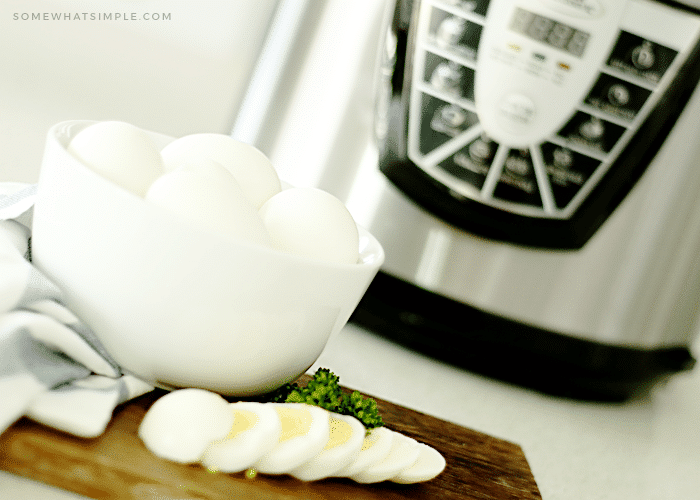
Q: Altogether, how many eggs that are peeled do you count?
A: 1